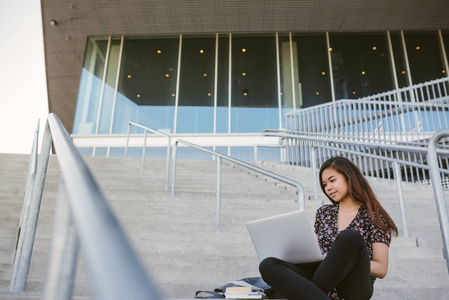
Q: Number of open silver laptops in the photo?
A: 1